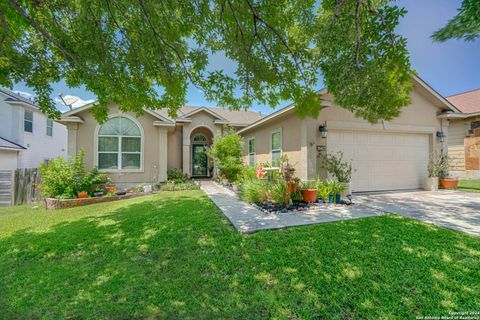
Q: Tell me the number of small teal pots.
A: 2